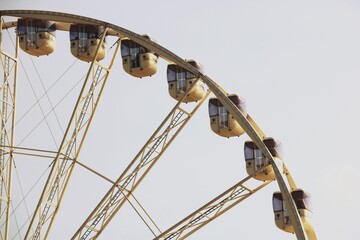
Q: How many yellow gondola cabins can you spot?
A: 7